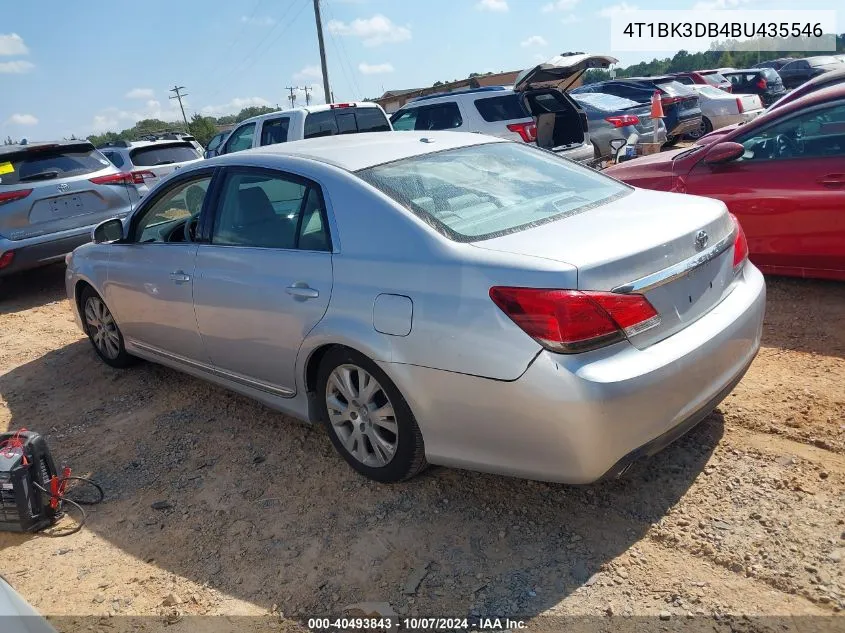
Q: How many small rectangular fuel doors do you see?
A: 1